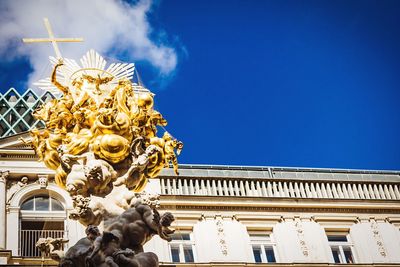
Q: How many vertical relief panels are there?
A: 3